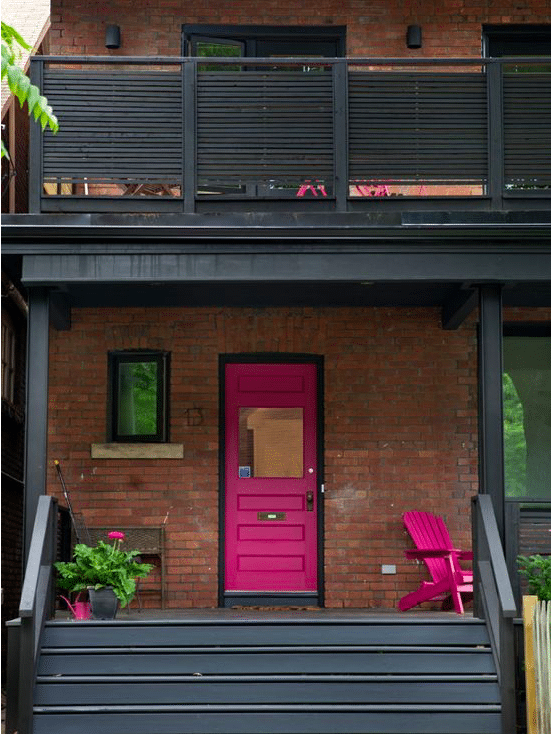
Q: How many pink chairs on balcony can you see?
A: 2